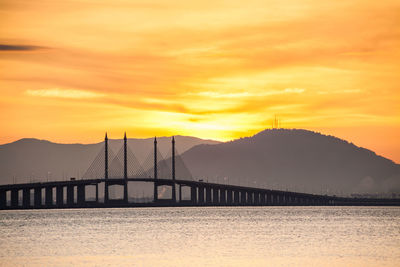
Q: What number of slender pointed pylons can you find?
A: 4